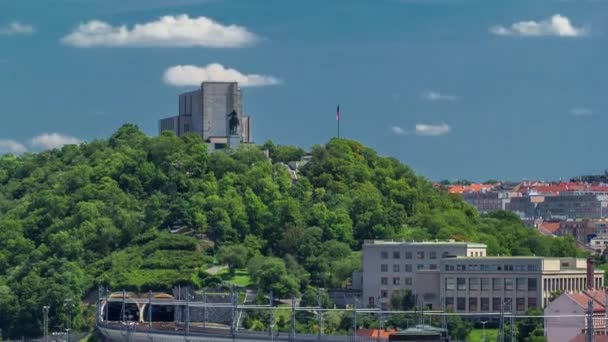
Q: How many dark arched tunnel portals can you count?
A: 2